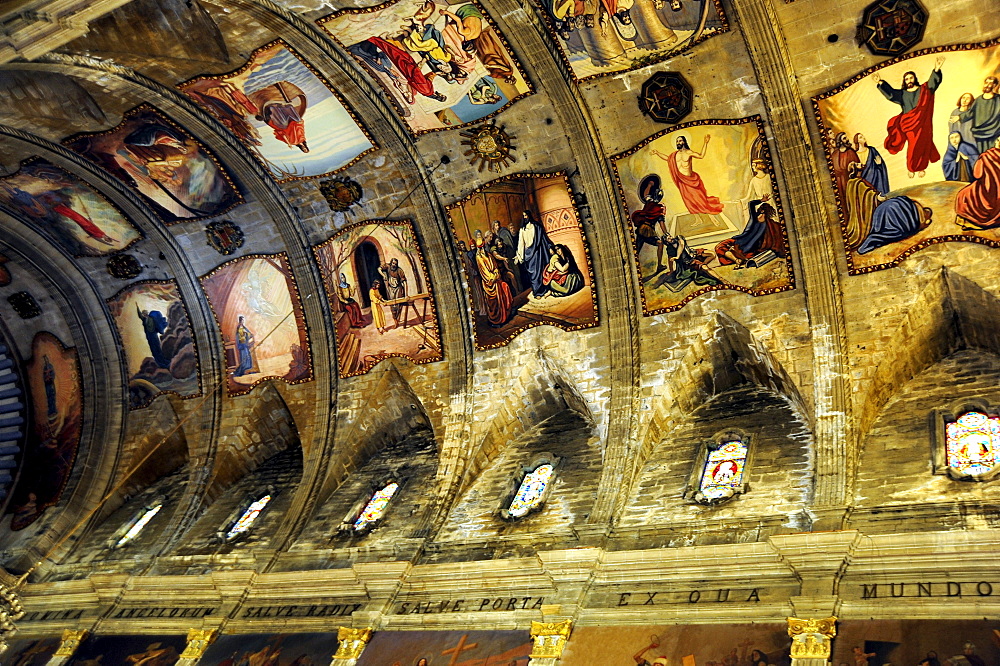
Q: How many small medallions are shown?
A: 7